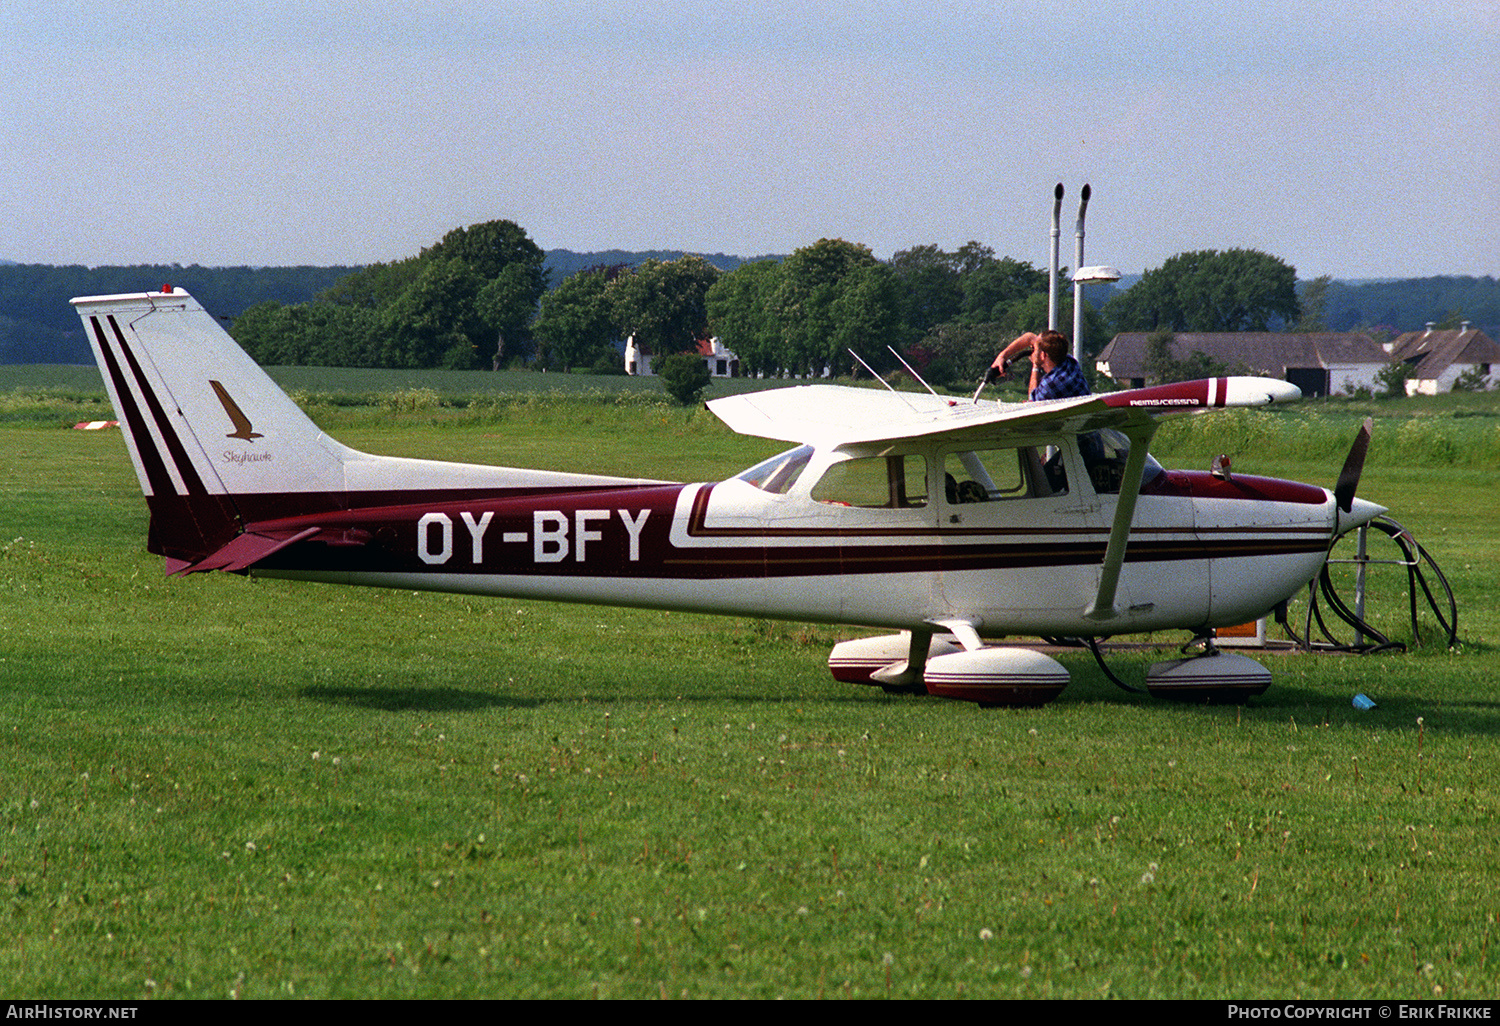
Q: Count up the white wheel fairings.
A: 3